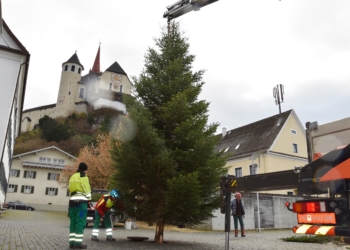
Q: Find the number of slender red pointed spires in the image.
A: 1